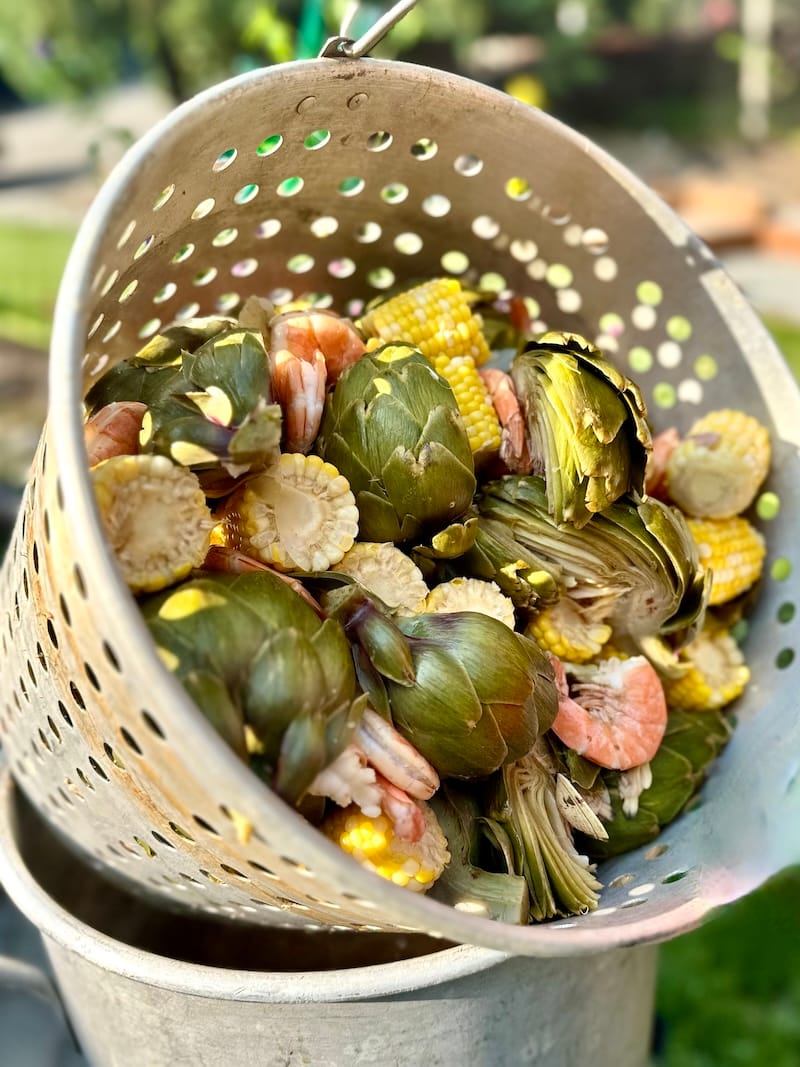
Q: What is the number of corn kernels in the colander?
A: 11